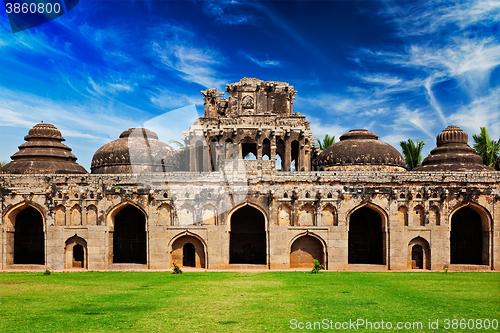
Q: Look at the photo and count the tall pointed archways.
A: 5